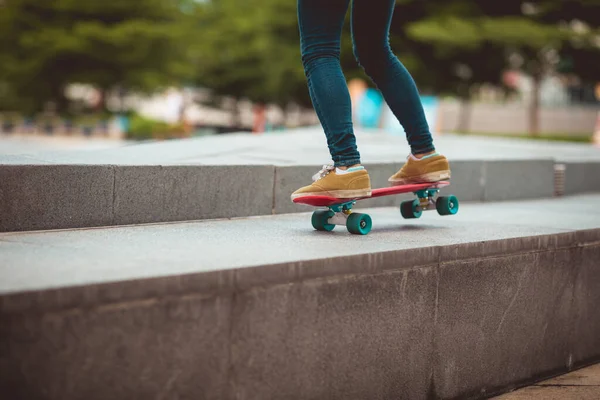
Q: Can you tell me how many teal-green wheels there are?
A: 4